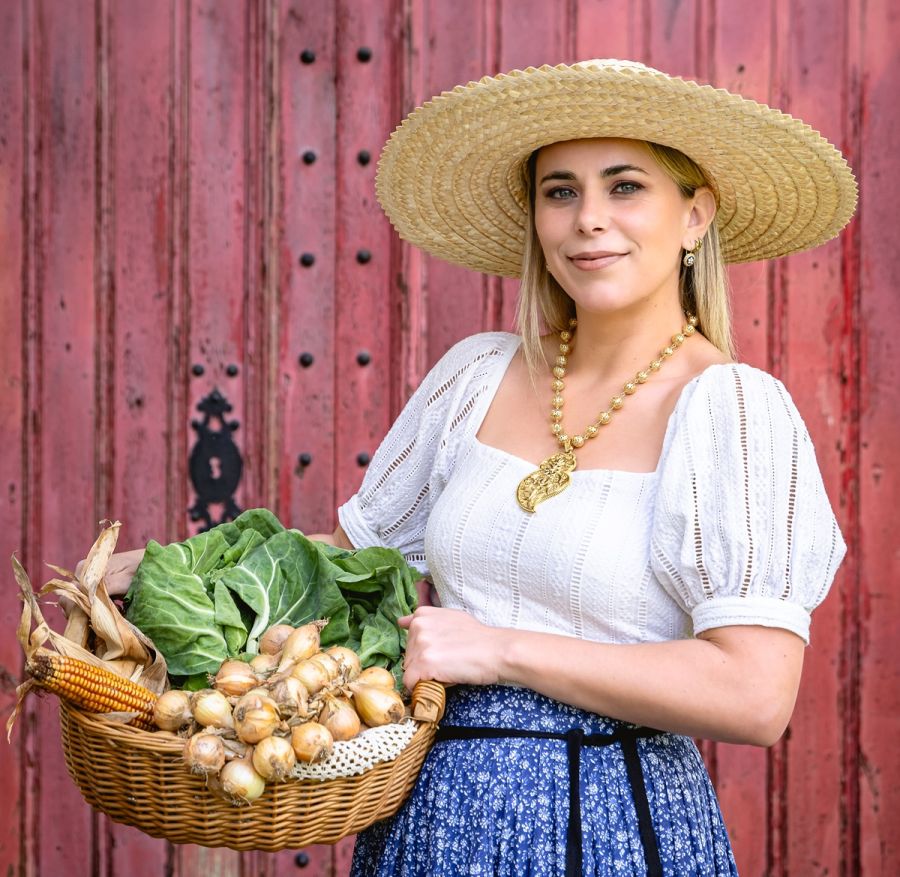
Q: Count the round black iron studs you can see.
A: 13